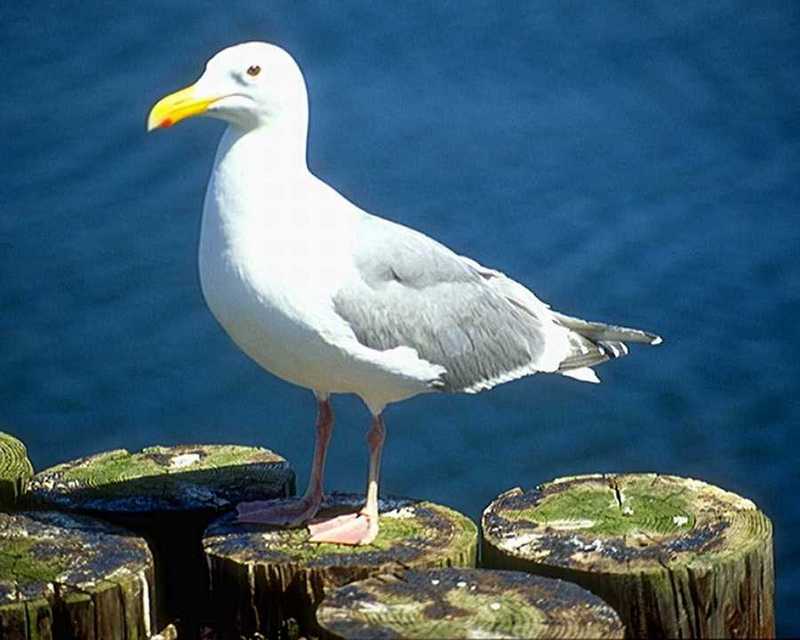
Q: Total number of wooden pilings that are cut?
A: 6